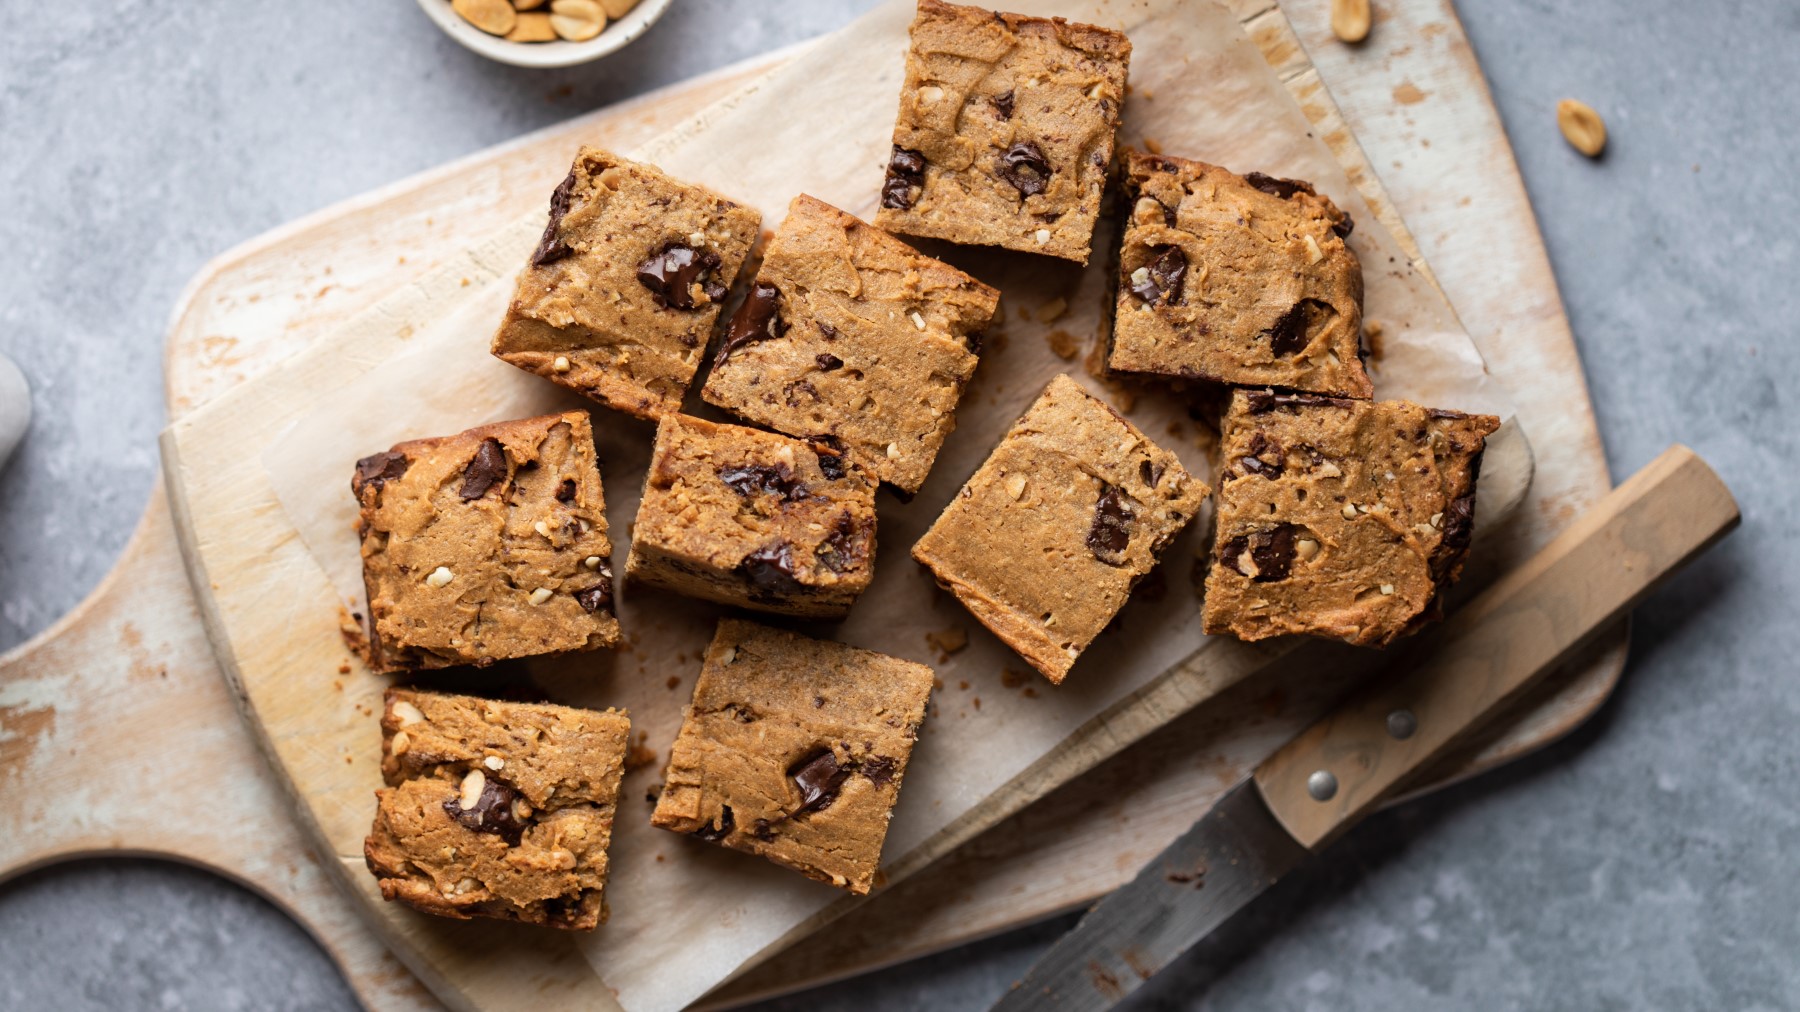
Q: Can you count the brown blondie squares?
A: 10